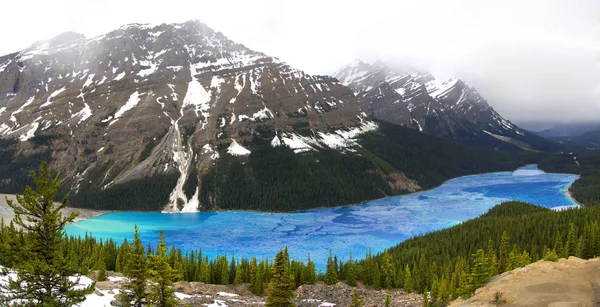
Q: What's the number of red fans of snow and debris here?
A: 0